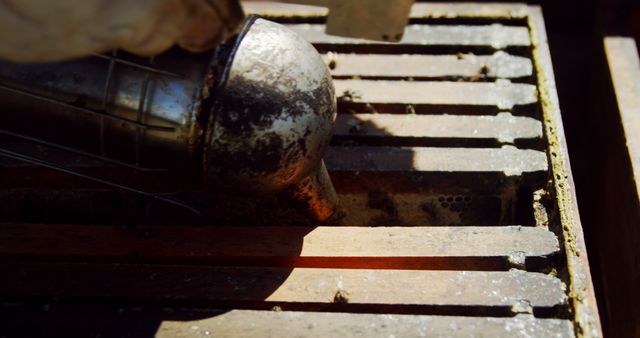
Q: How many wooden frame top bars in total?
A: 8